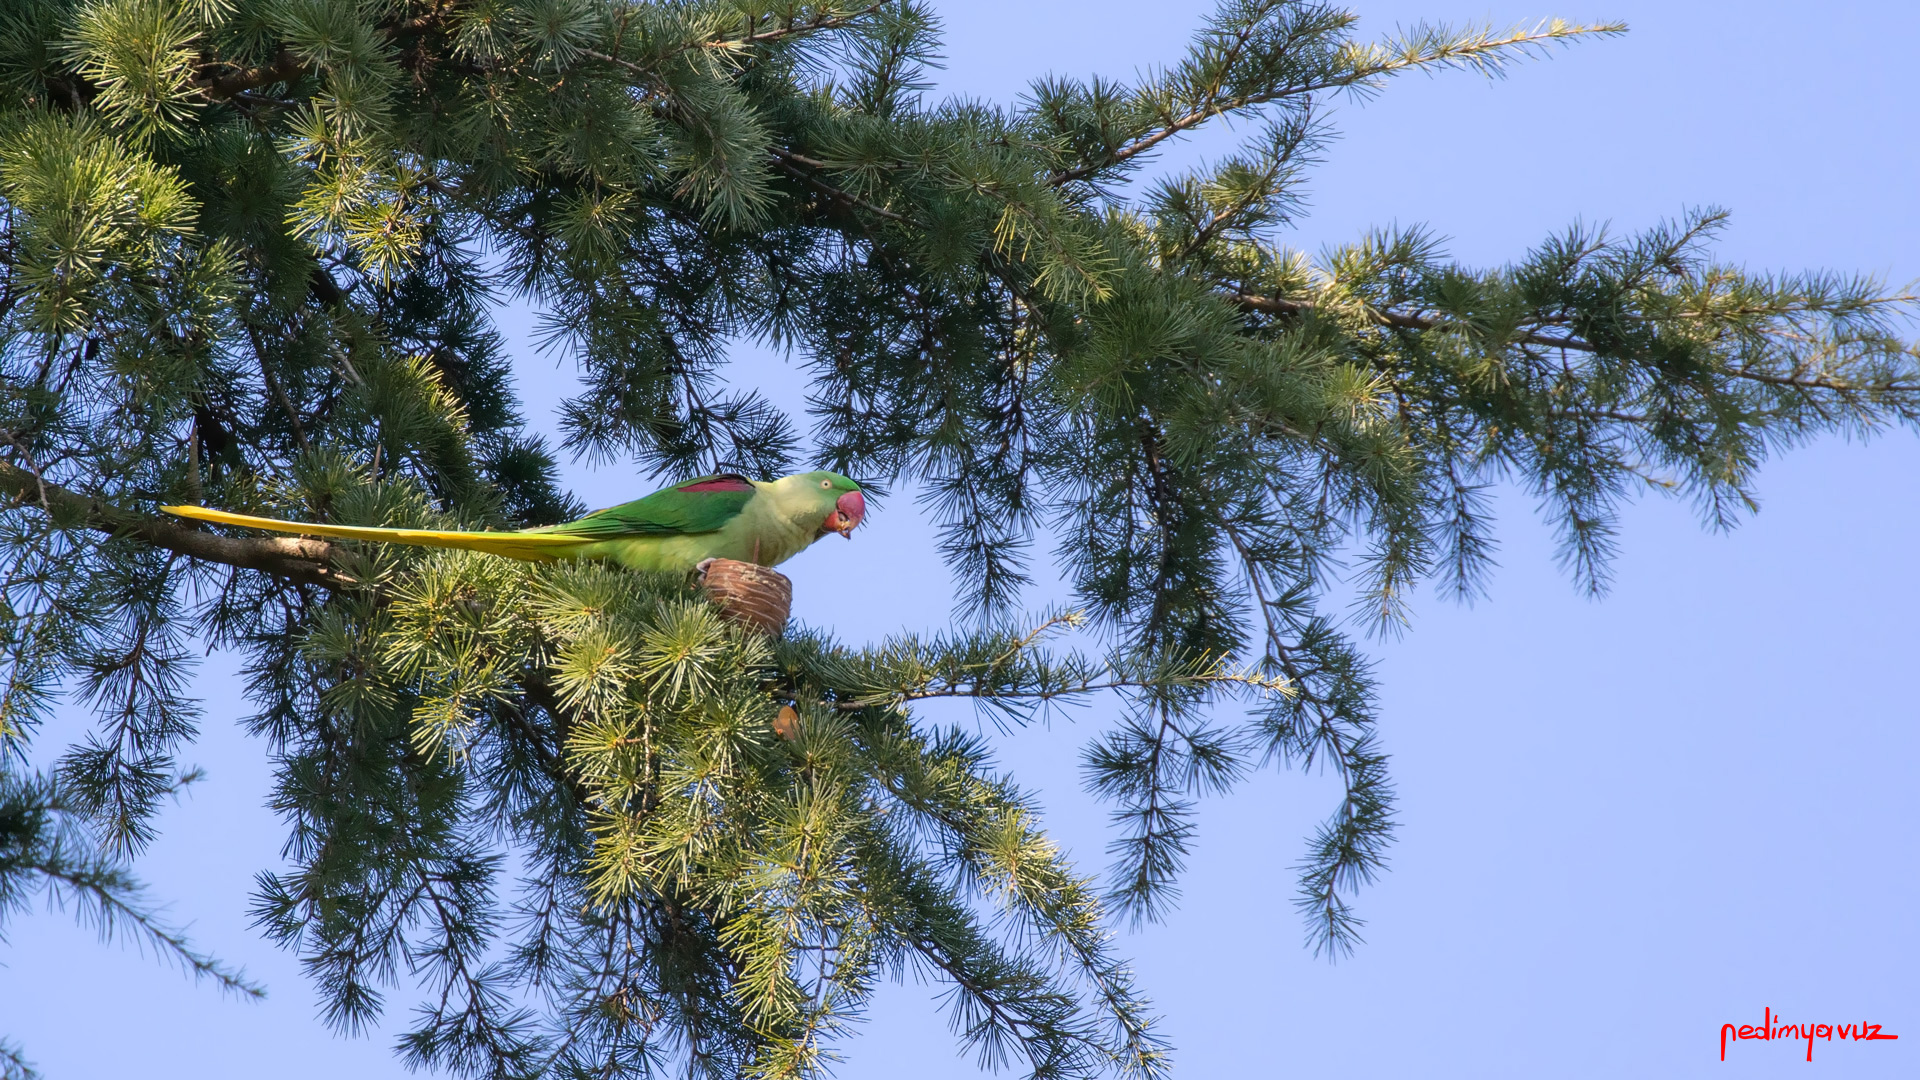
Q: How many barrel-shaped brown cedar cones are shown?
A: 1